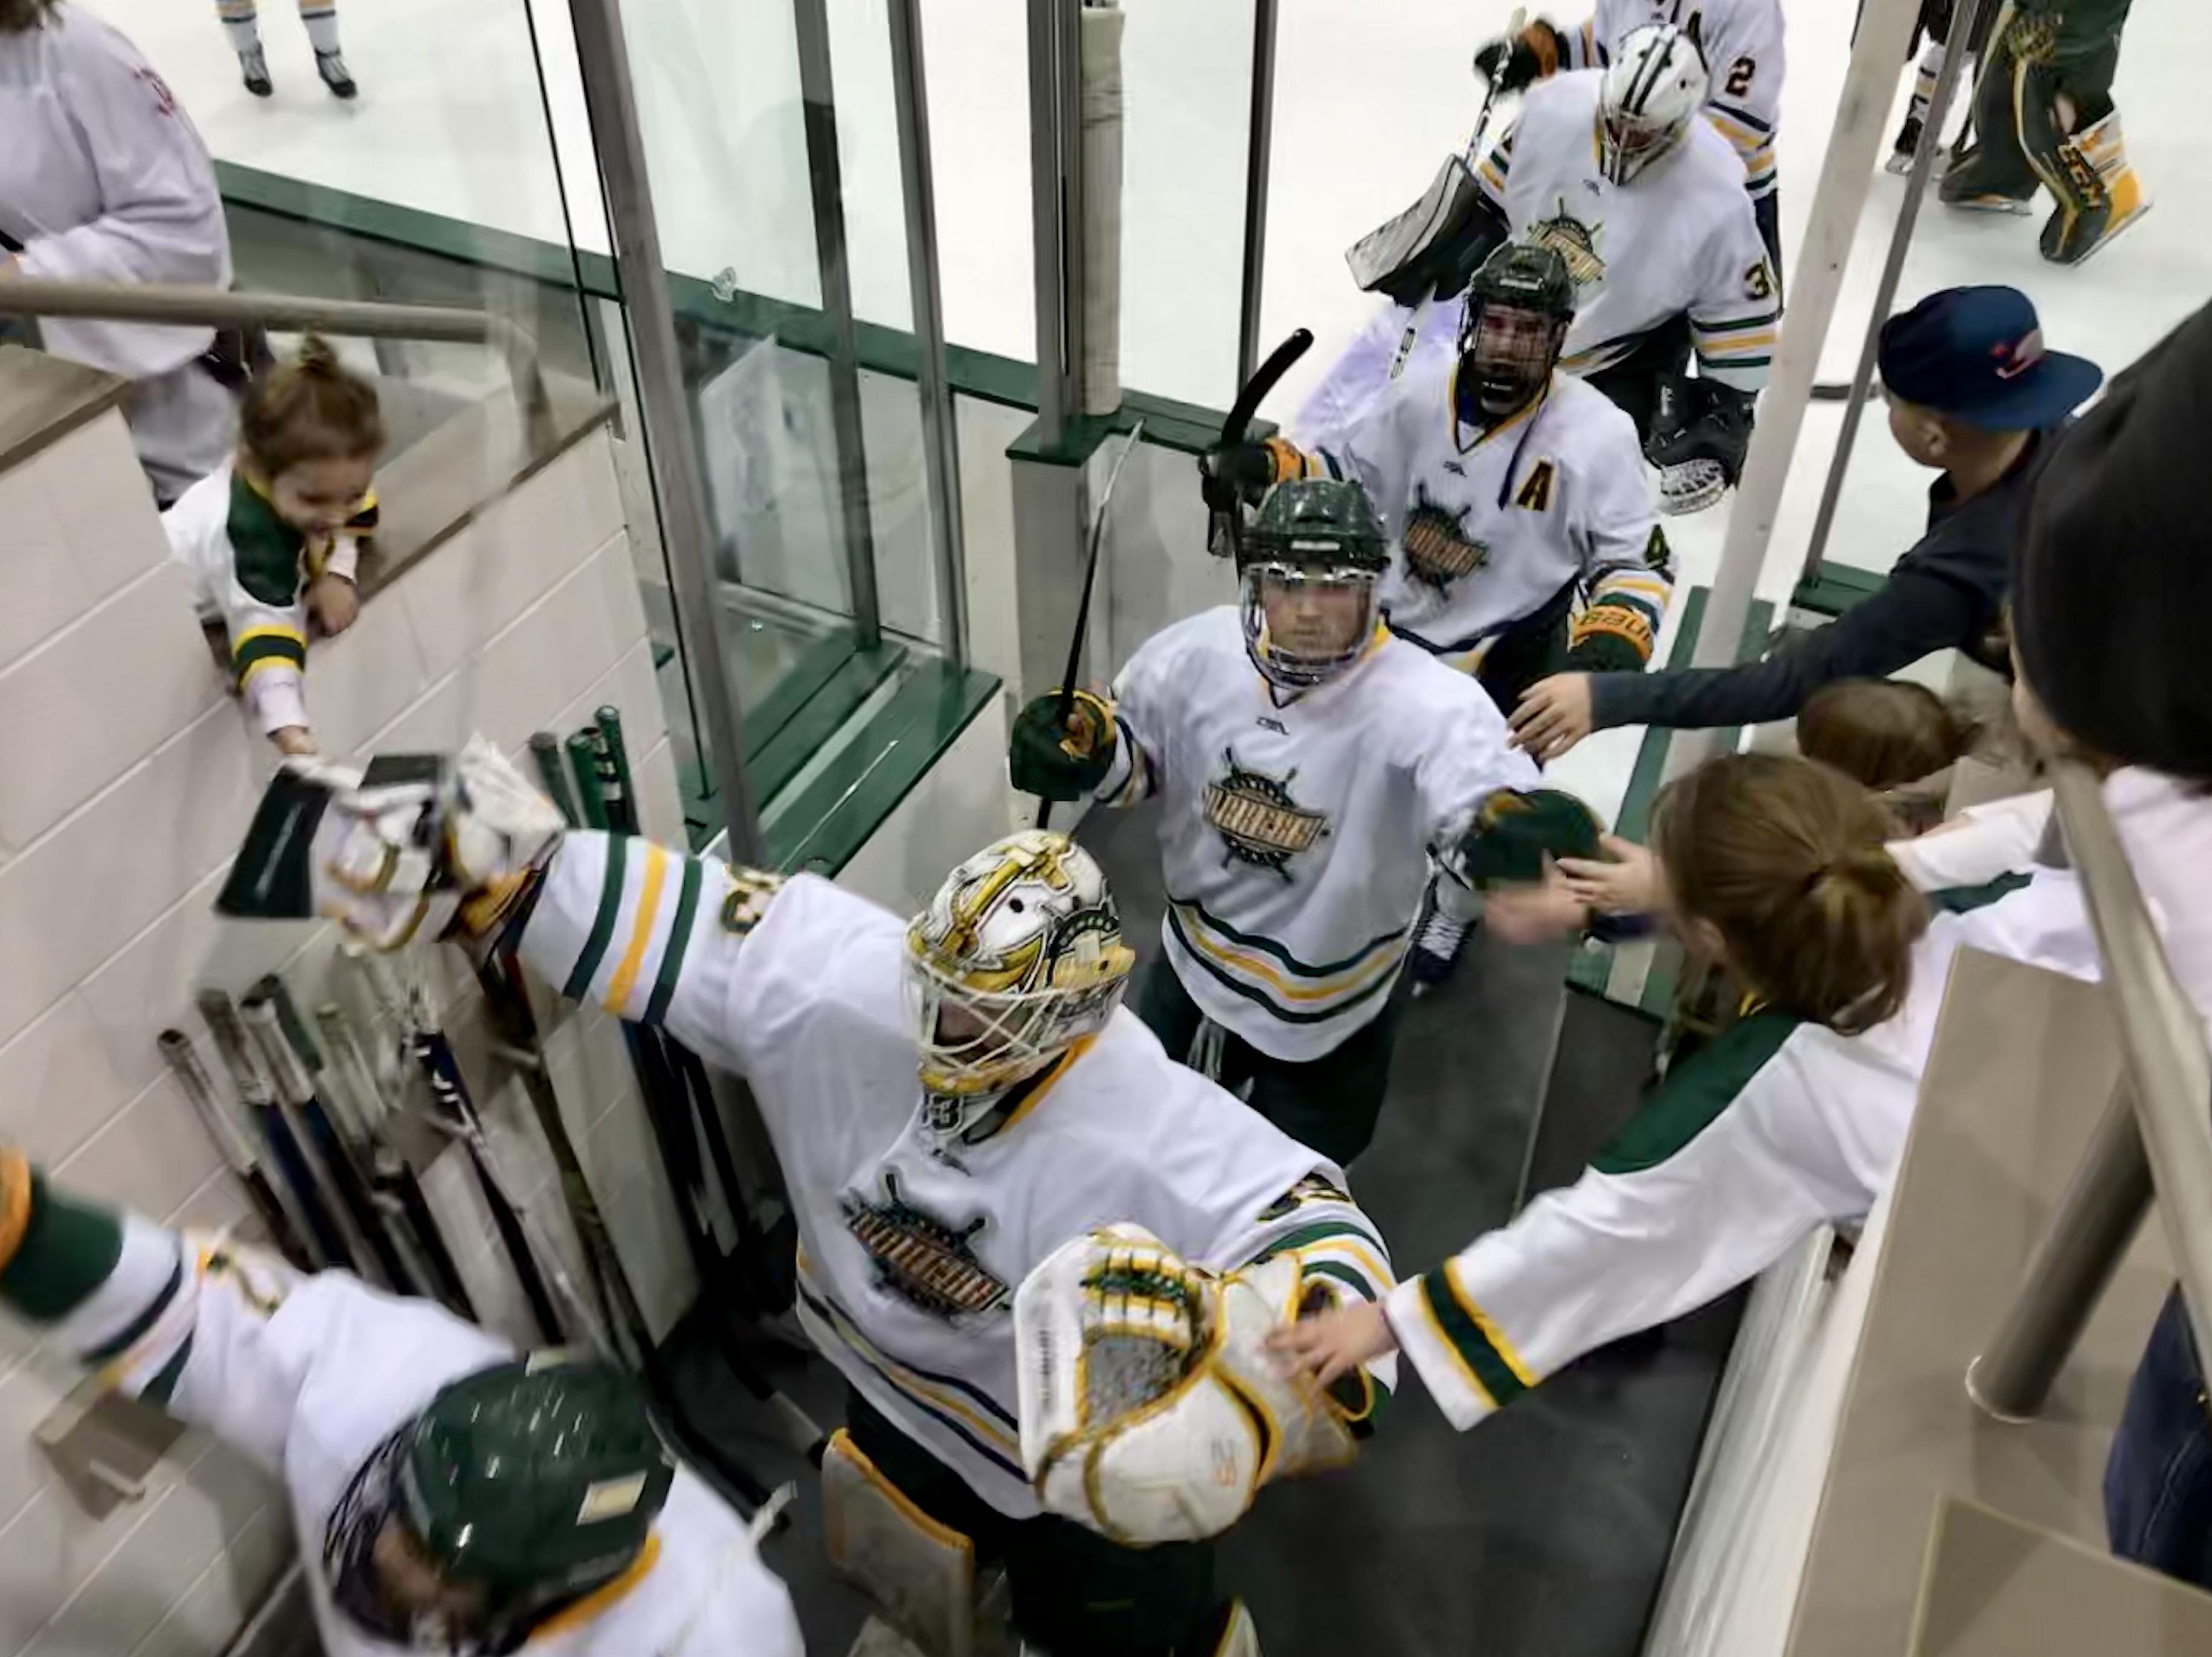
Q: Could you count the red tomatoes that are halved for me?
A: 0